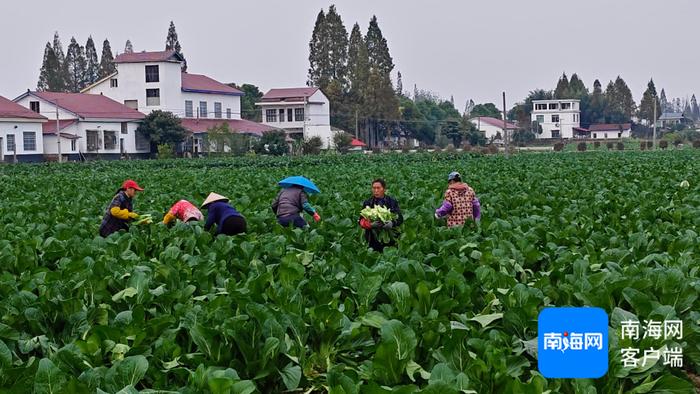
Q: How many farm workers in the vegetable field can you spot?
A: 6